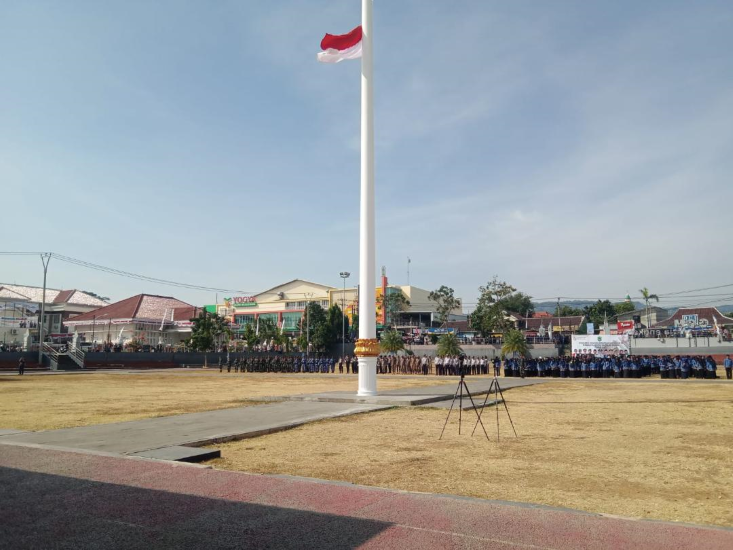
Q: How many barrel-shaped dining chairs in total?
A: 0